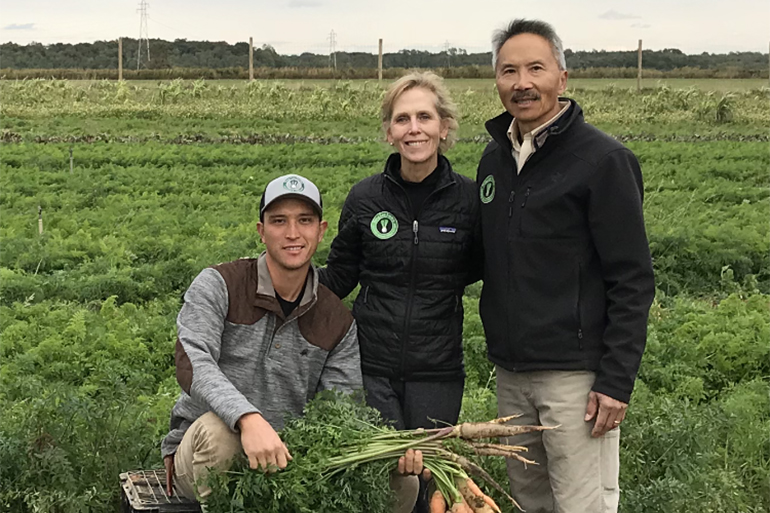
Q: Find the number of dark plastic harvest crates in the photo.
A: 1